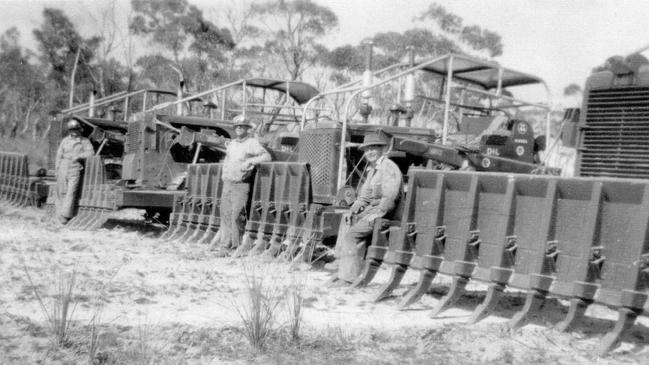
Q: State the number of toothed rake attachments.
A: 4